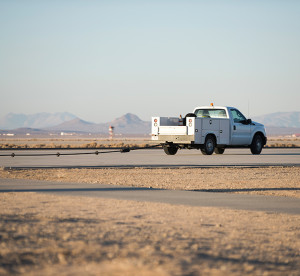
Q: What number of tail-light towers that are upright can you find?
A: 2